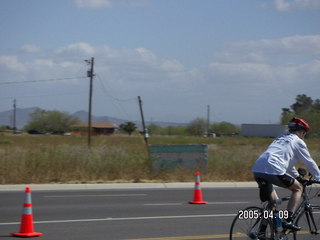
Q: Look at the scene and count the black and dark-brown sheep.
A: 0